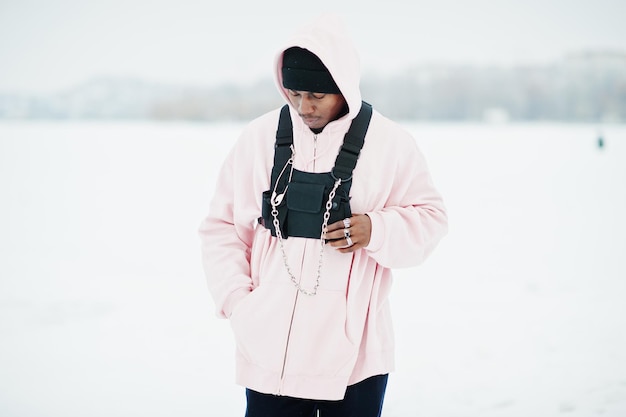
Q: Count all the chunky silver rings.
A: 3